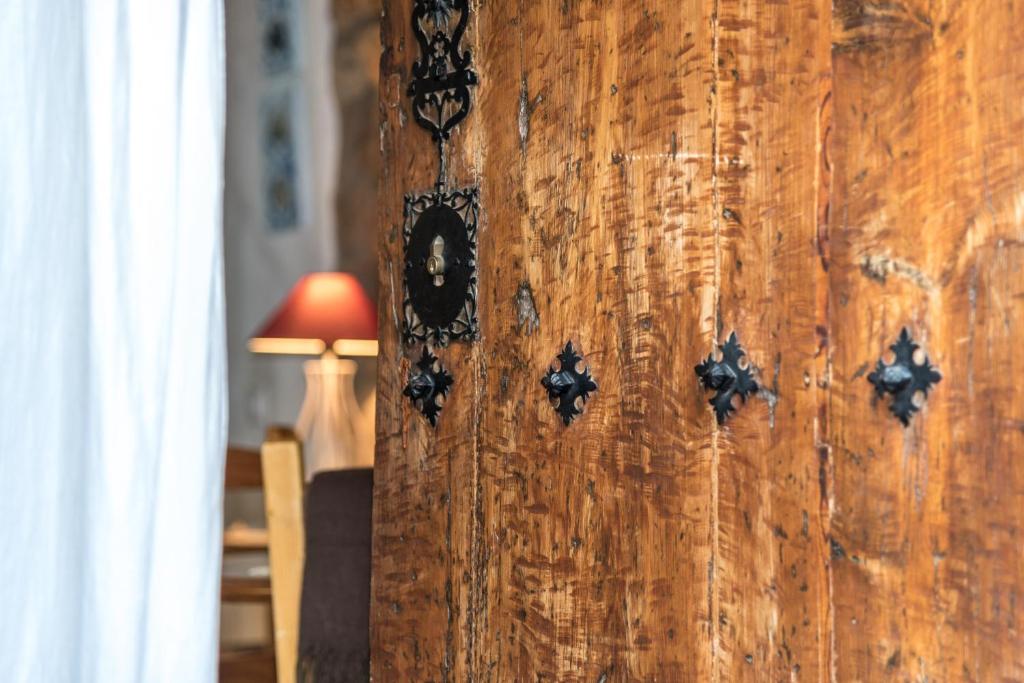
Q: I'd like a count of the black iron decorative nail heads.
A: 4